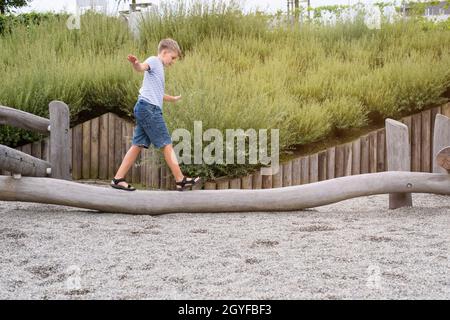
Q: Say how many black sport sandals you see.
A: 2